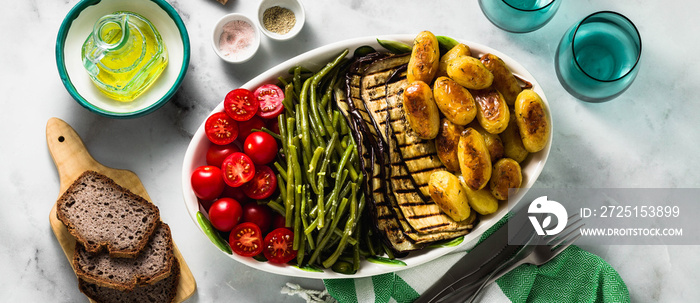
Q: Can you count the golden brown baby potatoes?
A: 15